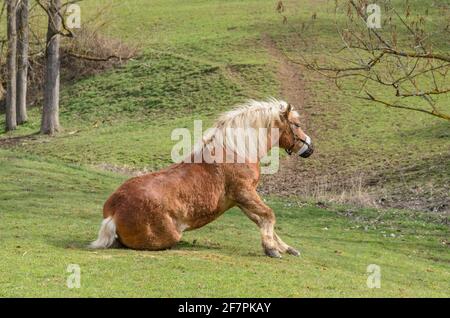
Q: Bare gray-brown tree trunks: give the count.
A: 3